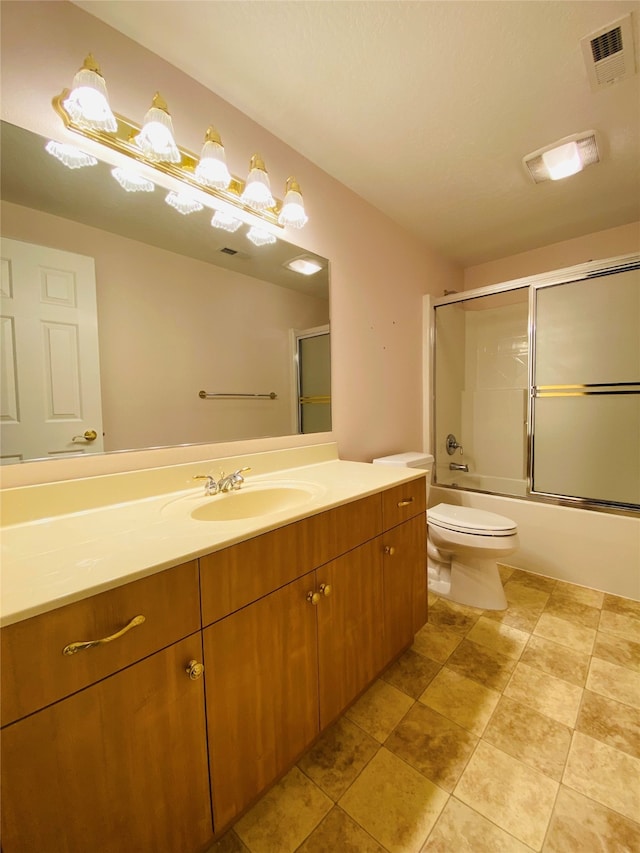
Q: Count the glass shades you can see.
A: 5